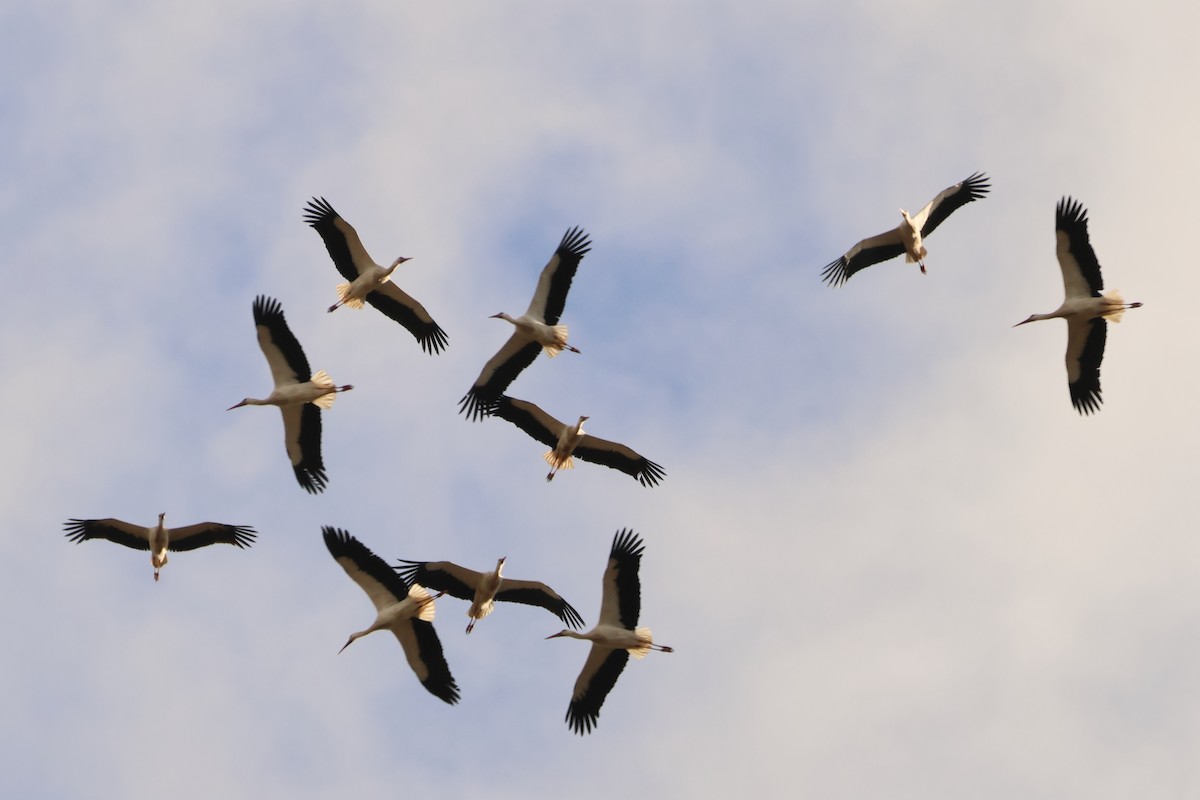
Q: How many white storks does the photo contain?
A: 10